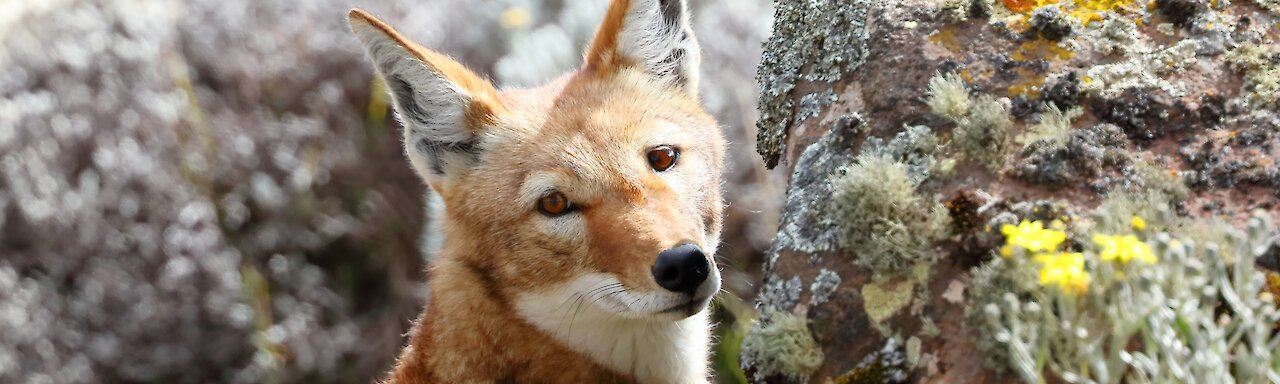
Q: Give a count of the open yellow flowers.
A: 3